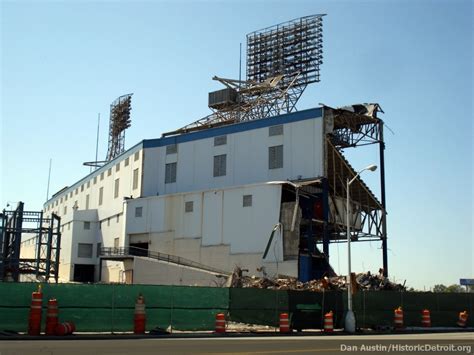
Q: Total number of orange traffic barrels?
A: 10